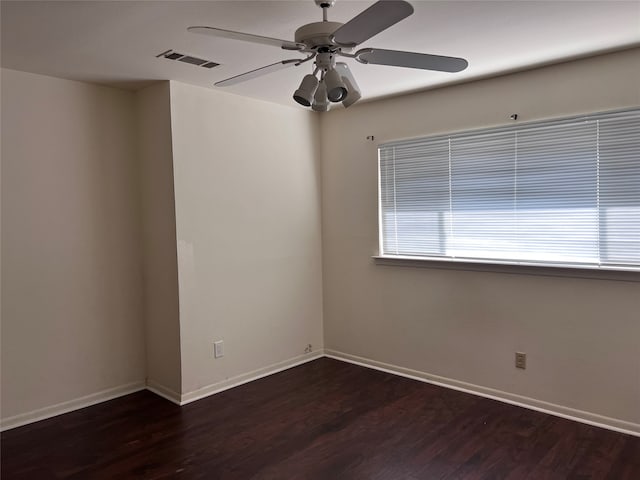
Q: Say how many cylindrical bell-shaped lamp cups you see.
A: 4